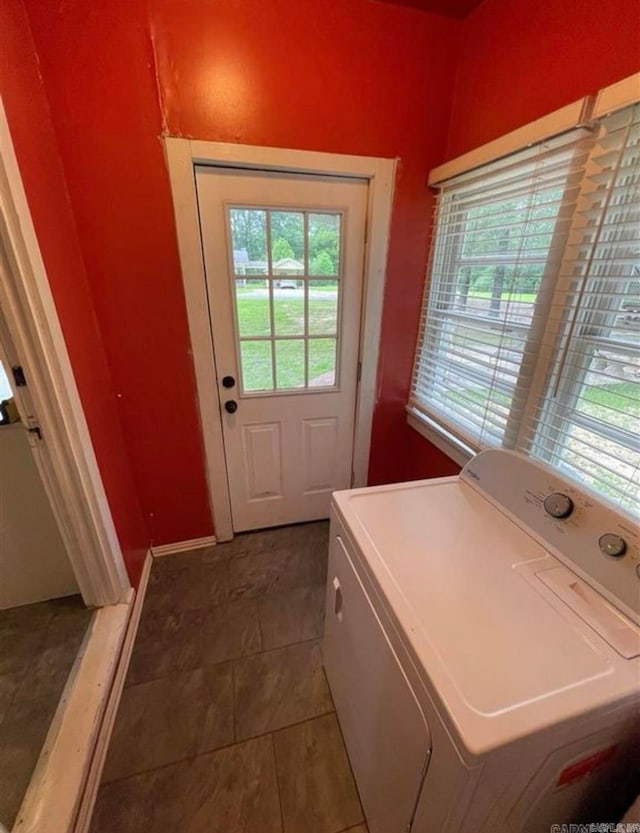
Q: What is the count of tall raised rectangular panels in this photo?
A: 2